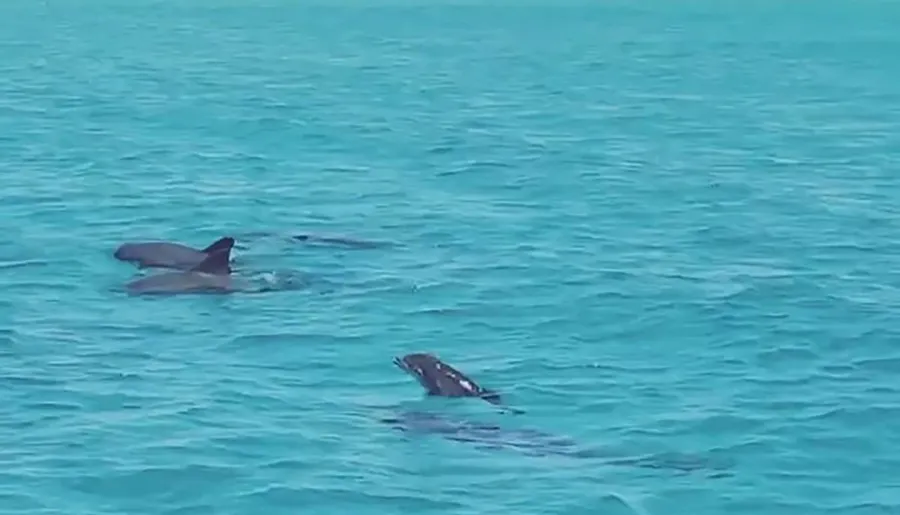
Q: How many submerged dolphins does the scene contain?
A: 2